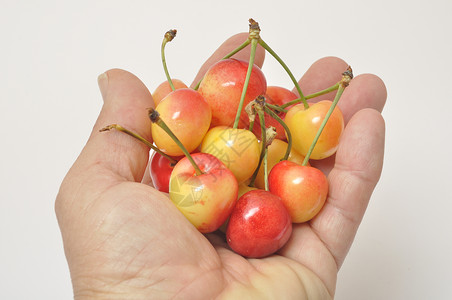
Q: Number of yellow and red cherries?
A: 12